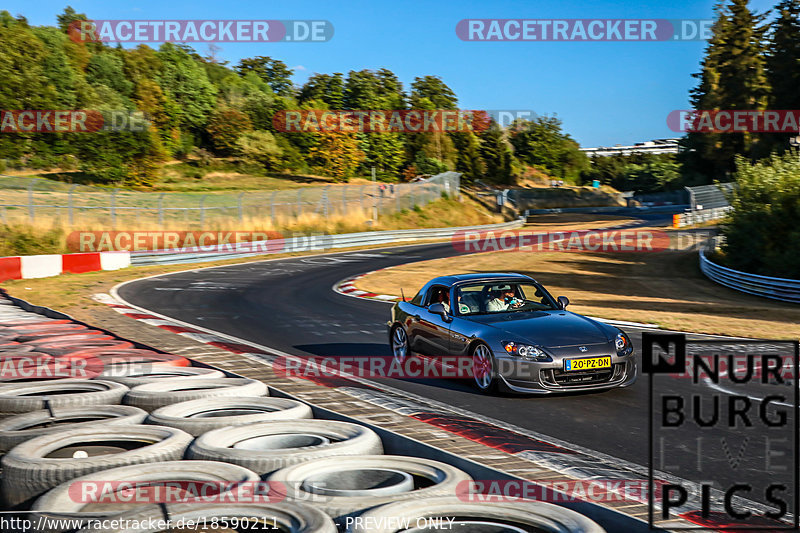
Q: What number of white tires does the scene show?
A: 11